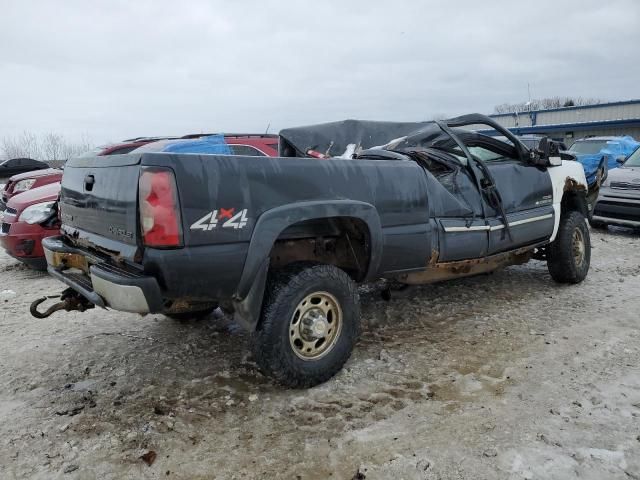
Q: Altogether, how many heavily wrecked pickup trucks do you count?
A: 1